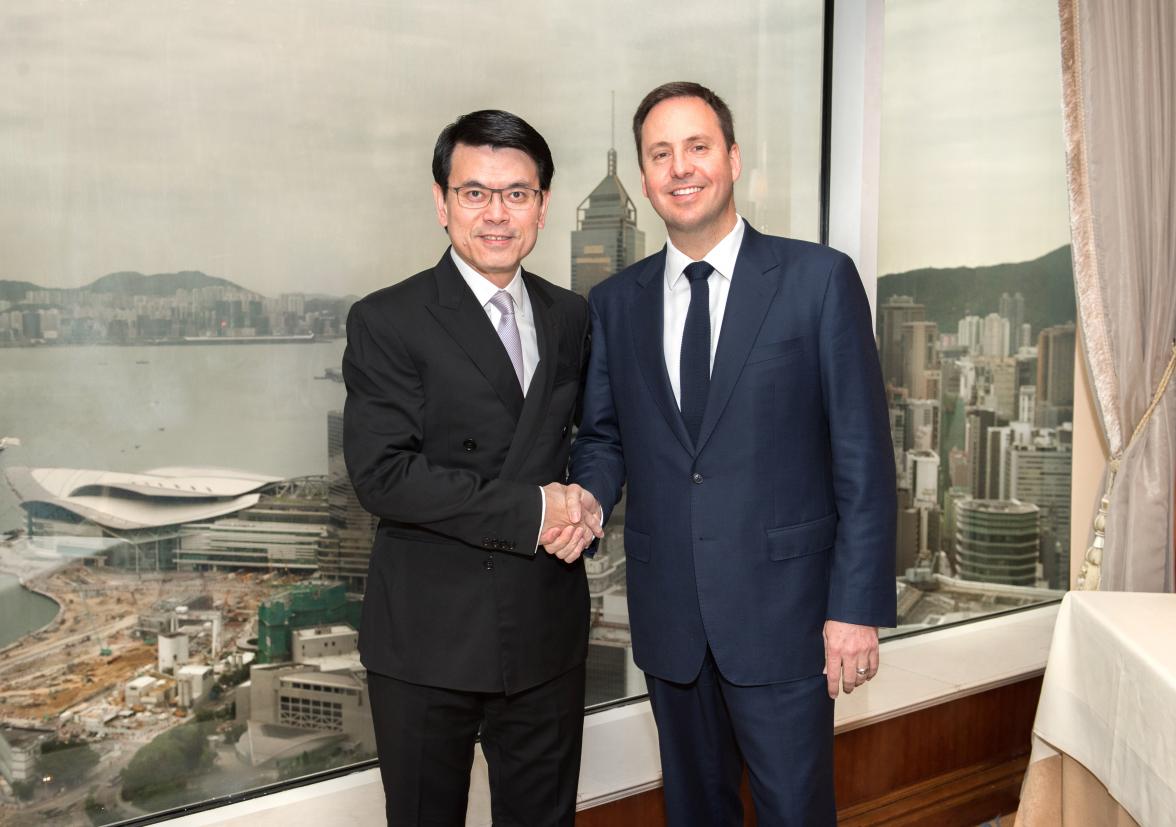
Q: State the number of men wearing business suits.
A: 2